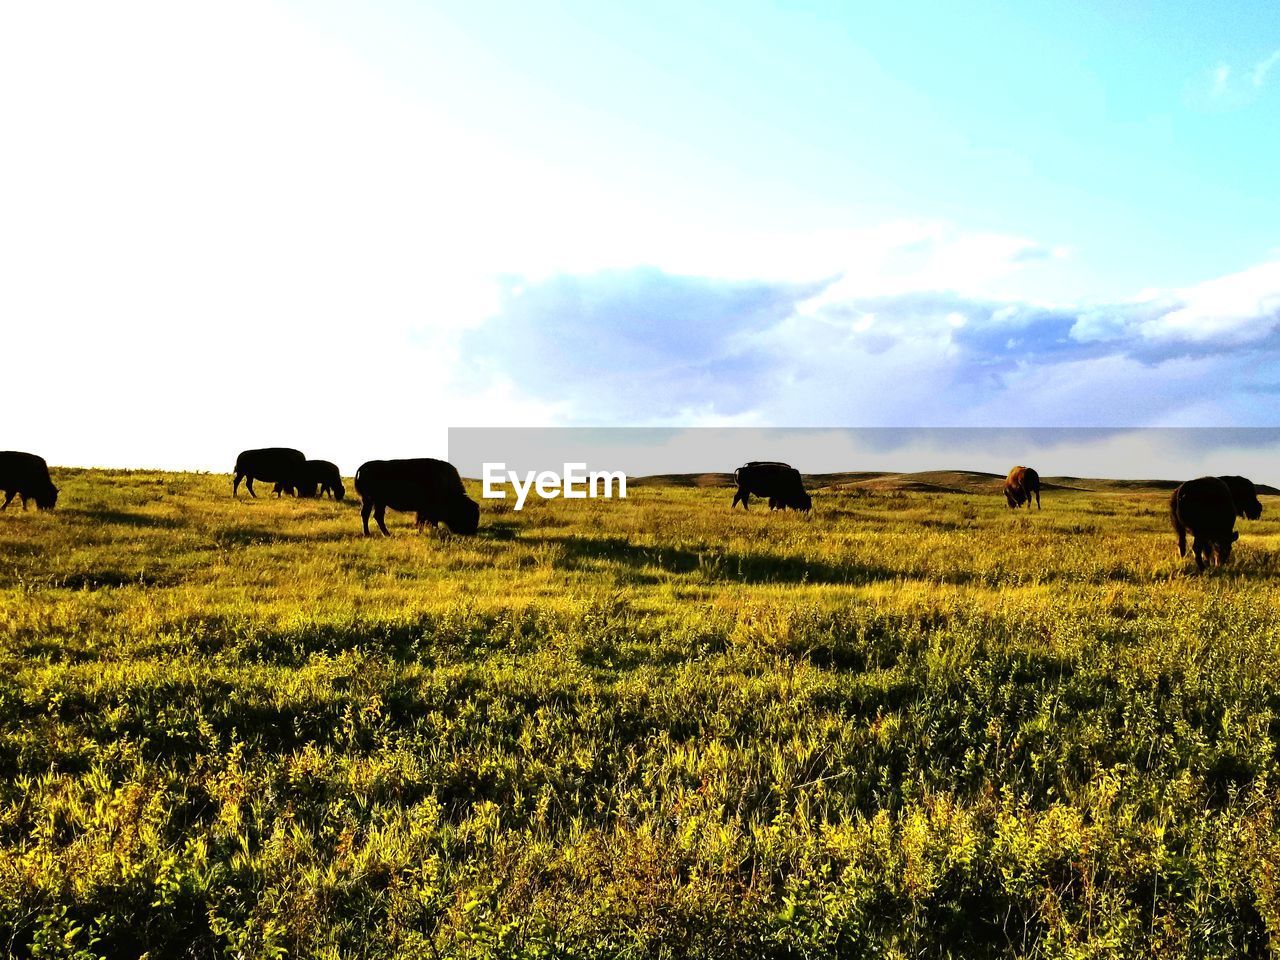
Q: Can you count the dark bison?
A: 7